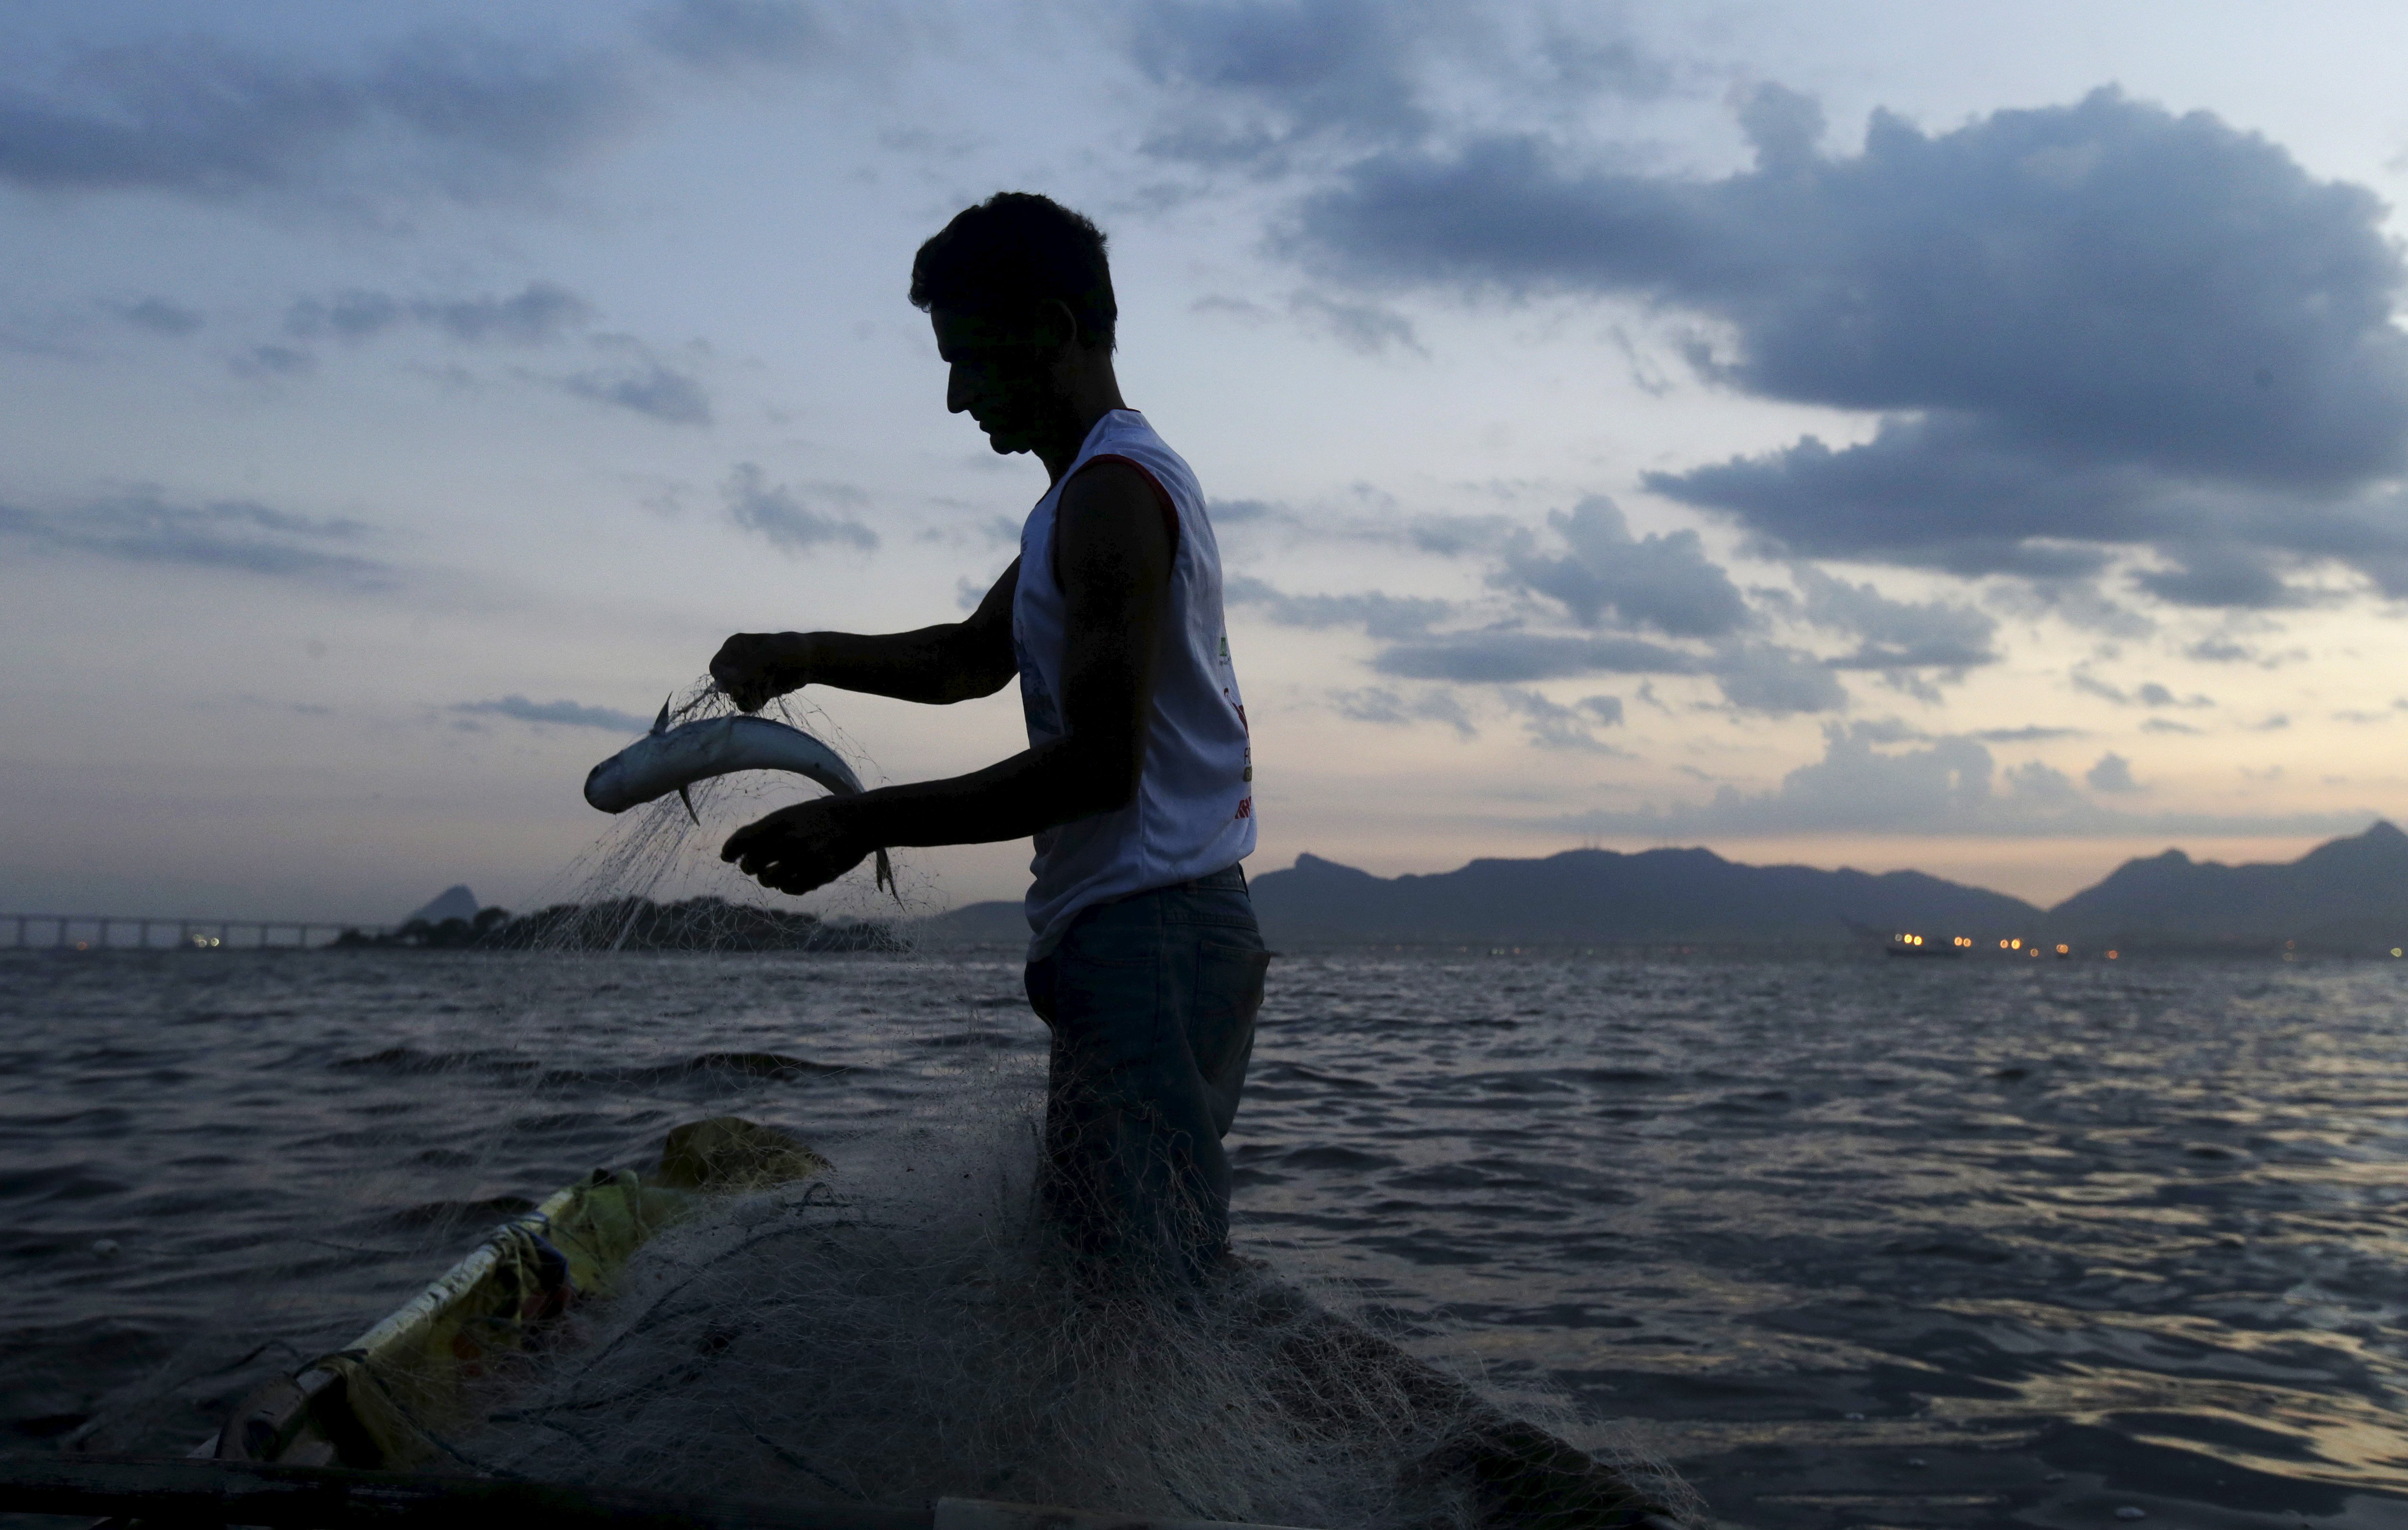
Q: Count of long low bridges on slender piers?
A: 1